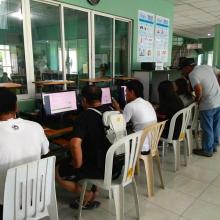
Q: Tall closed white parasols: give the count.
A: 0